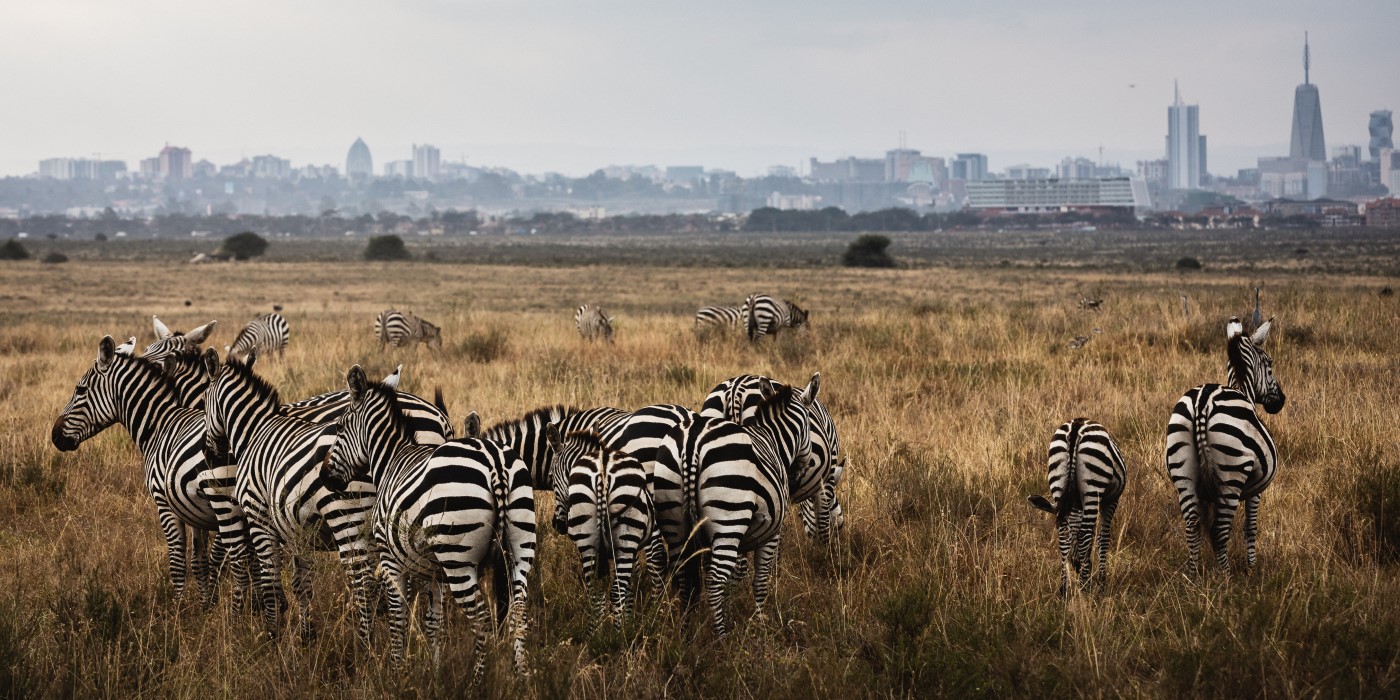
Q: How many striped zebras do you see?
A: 15